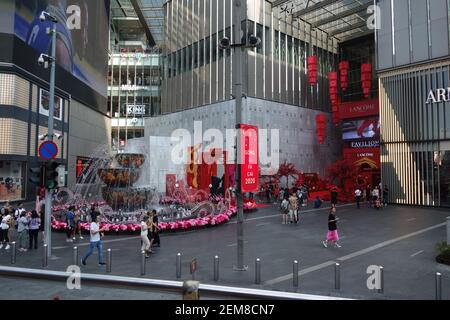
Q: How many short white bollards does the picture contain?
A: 12